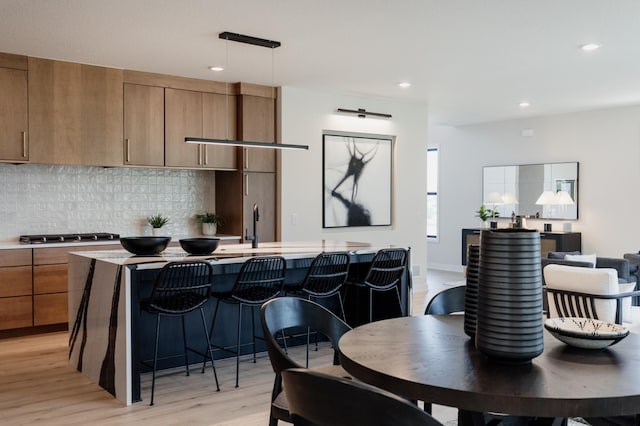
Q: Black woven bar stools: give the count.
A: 4